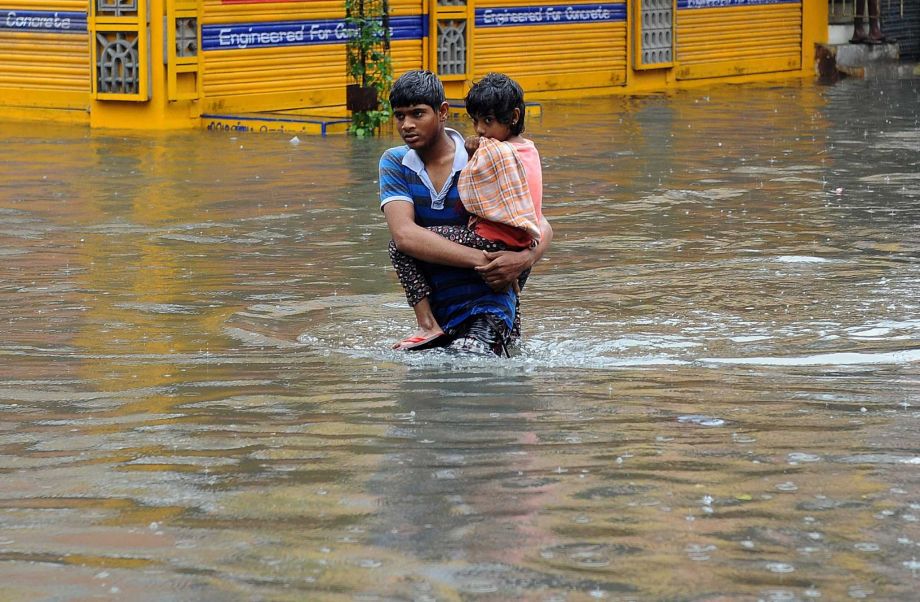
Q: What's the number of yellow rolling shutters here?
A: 4